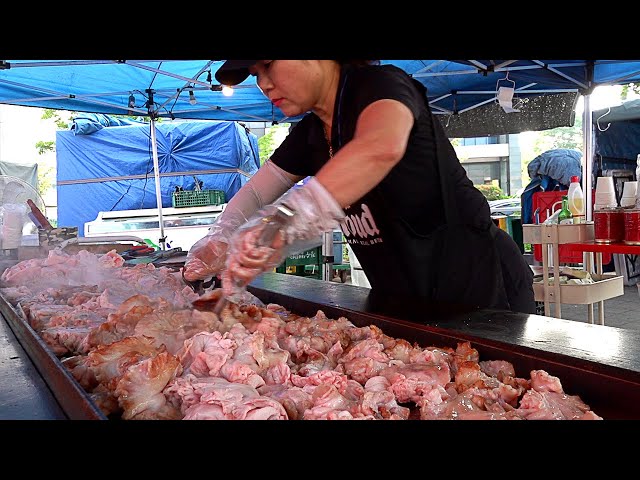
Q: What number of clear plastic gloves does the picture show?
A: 2